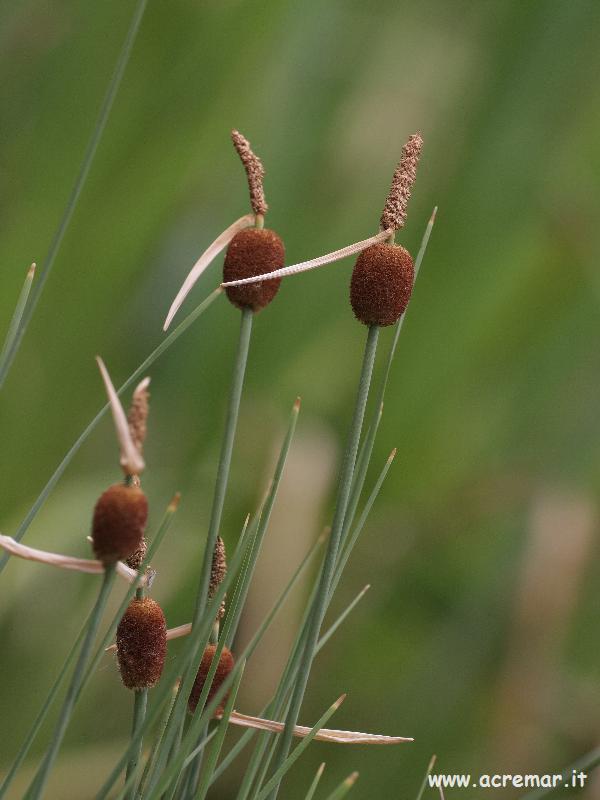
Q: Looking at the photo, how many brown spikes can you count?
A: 5